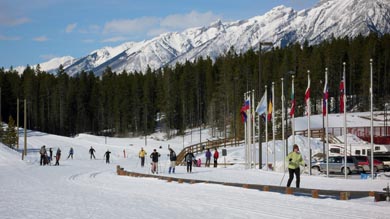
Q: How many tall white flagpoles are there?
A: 12